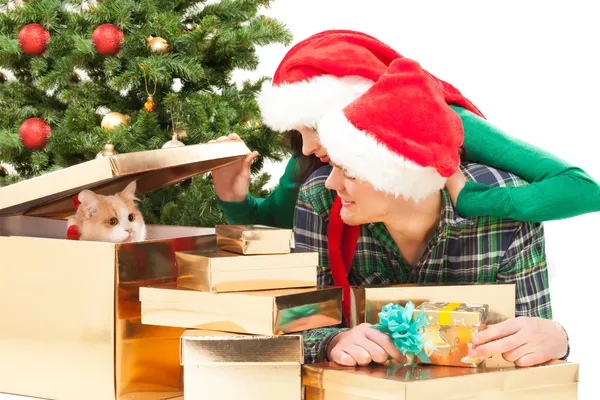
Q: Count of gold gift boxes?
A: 8